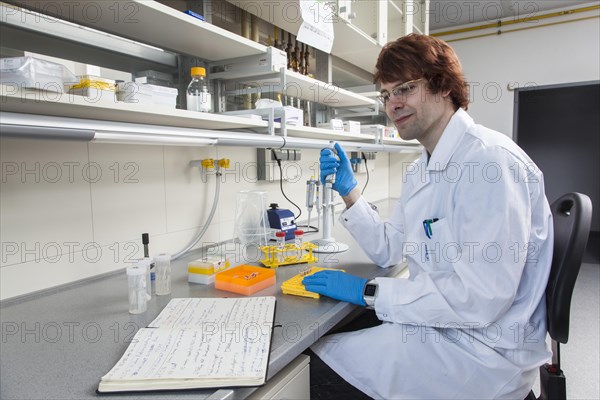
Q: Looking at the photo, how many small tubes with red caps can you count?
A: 2